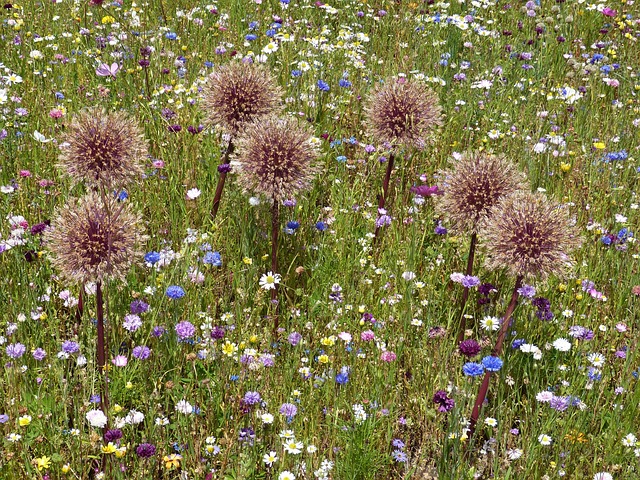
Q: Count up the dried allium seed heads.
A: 7